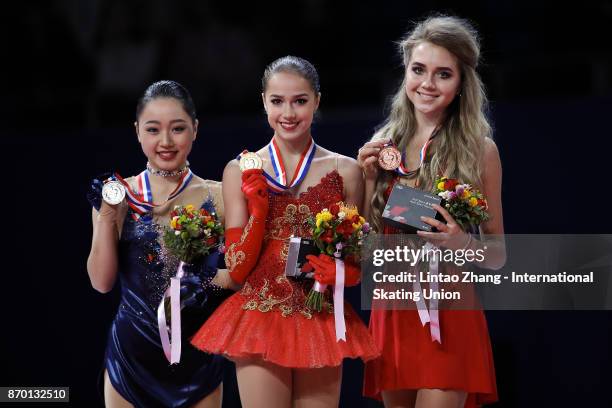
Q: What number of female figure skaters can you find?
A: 3